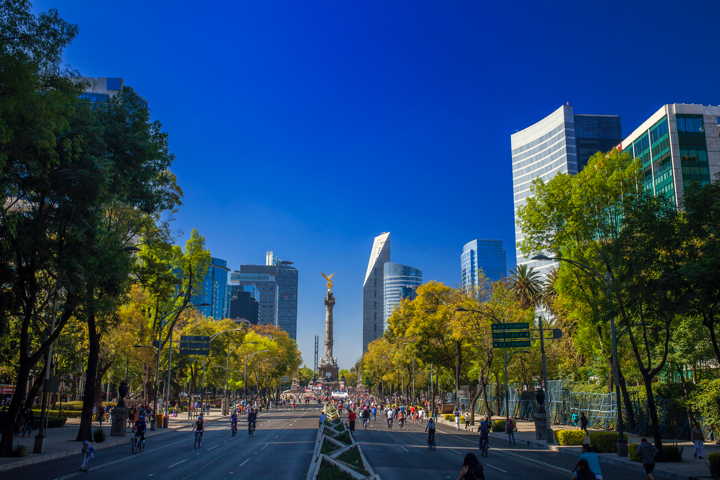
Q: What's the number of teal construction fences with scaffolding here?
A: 1